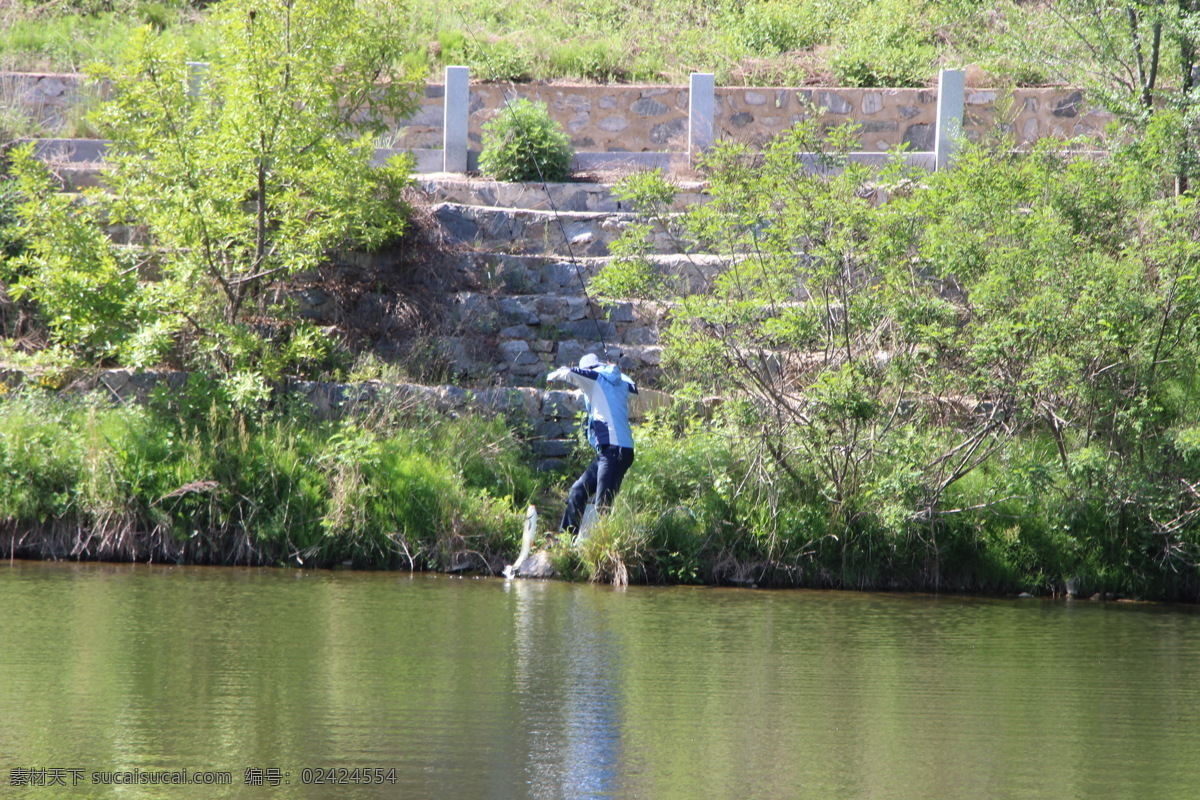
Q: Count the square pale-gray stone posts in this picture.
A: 4